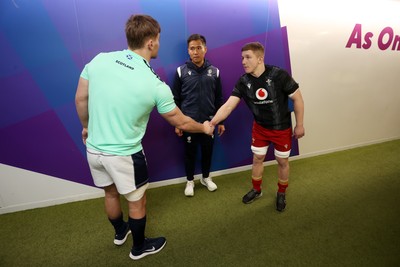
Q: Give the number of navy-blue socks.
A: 2